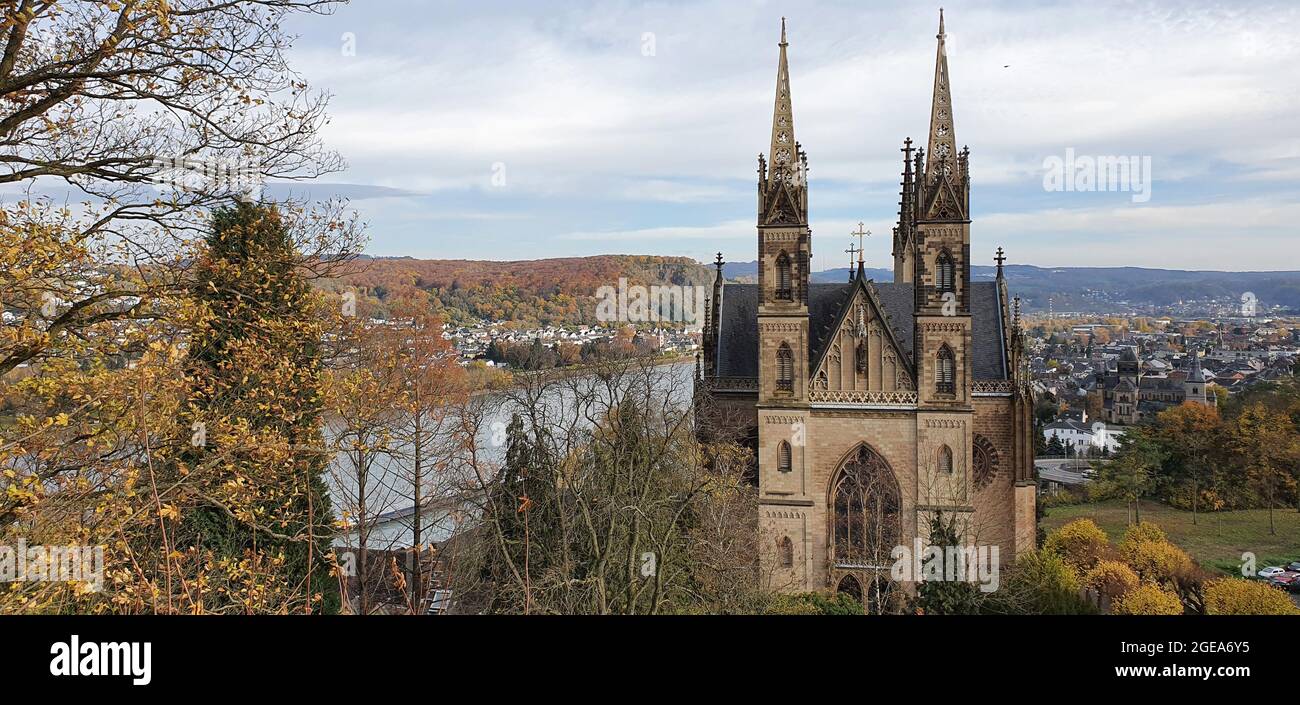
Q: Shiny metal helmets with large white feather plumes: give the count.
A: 0